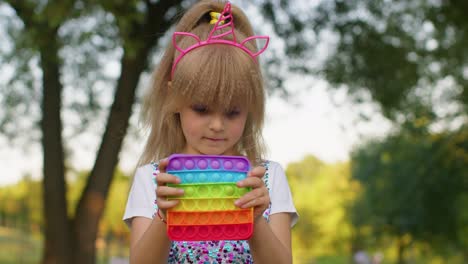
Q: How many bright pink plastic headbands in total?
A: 1